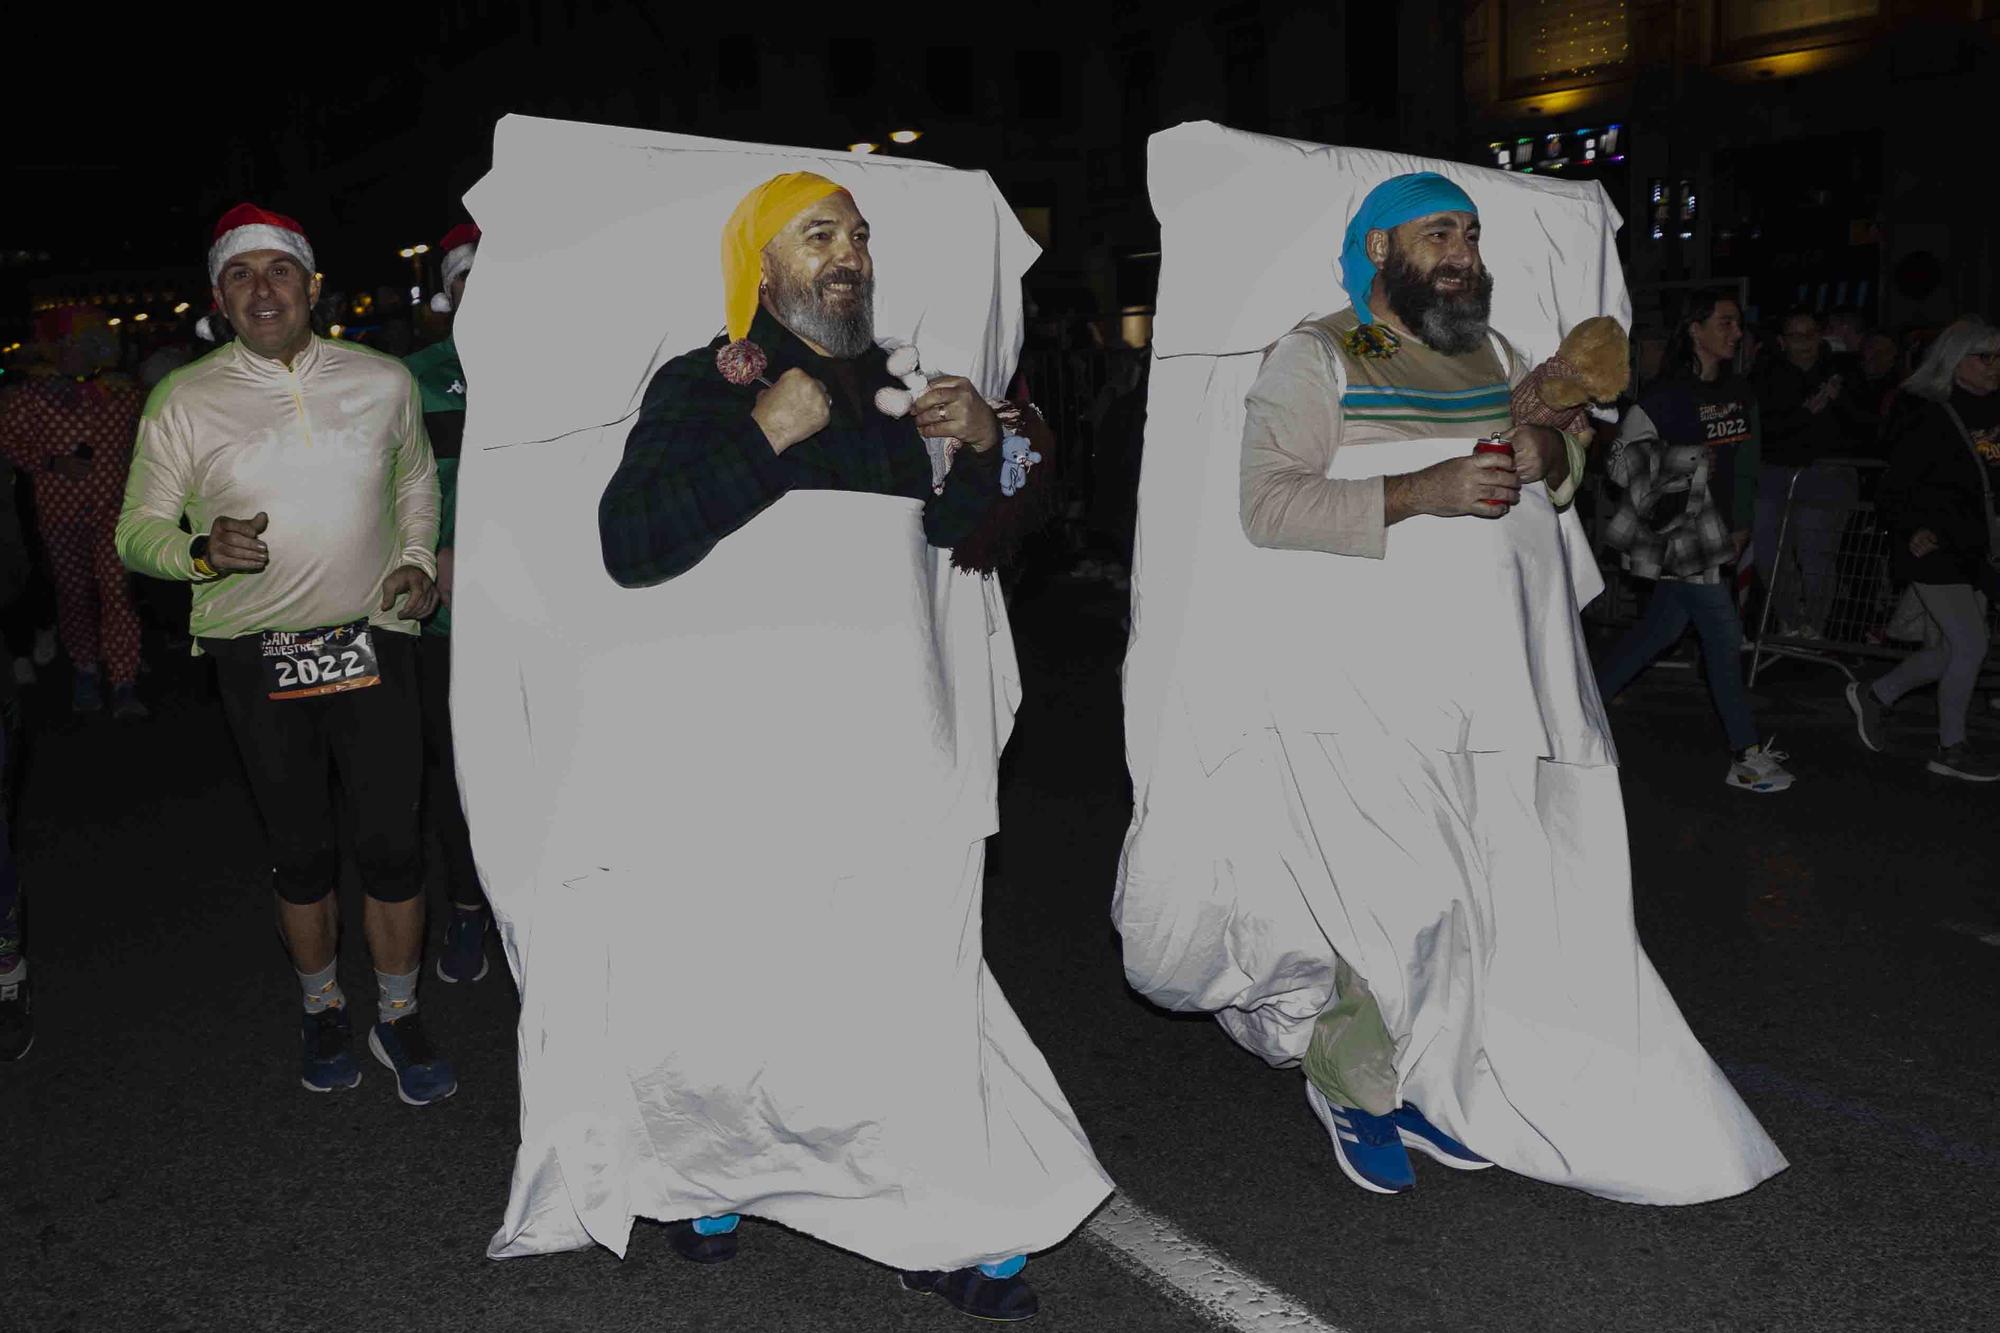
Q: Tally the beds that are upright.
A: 2